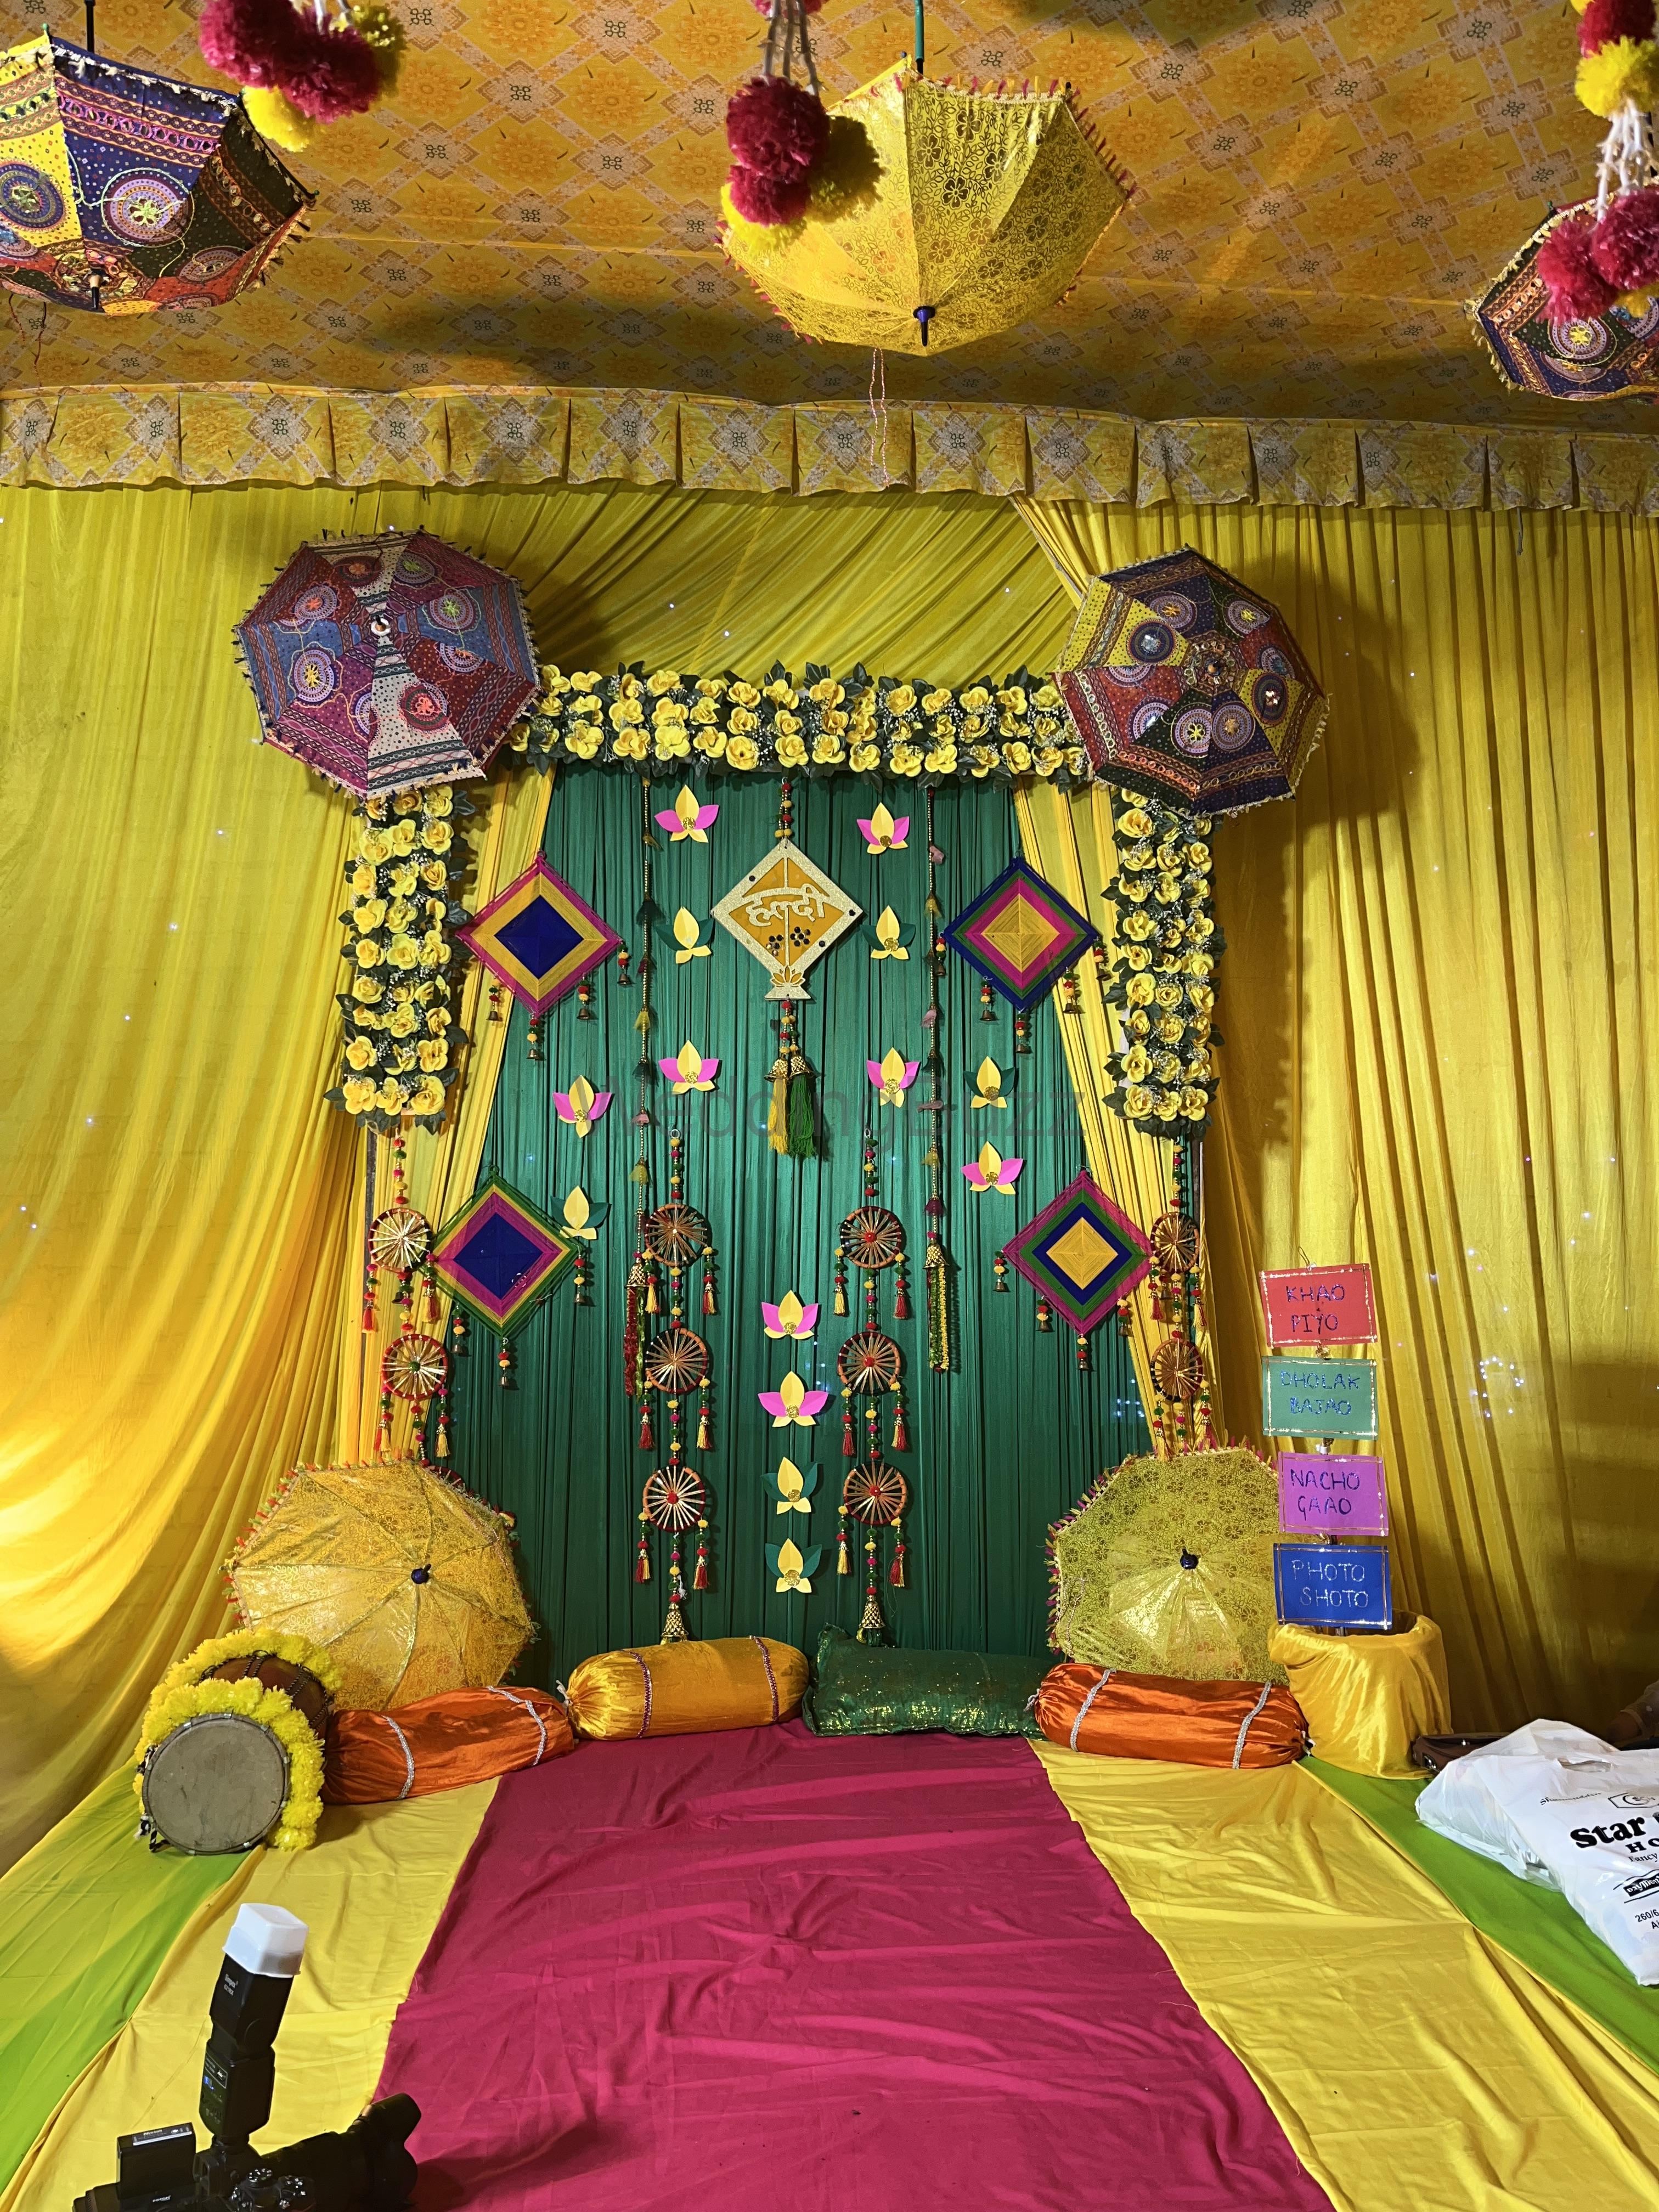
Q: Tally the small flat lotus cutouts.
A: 14